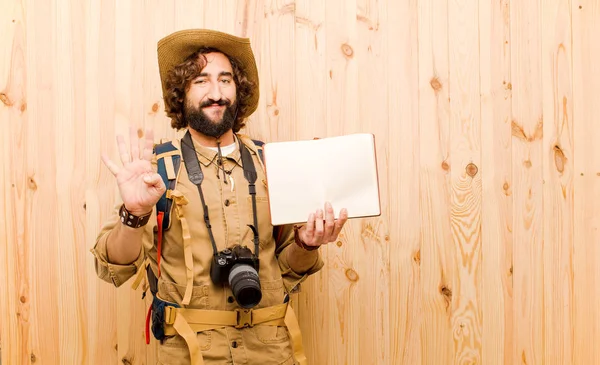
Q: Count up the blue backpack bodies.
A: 1